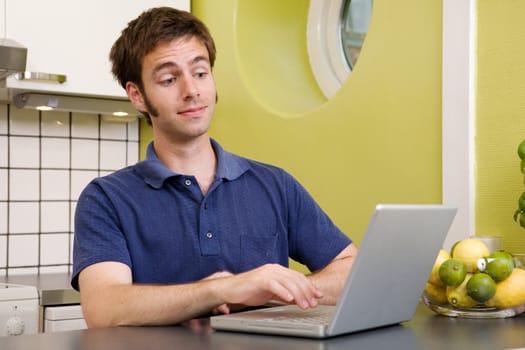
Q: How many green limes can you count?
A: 3